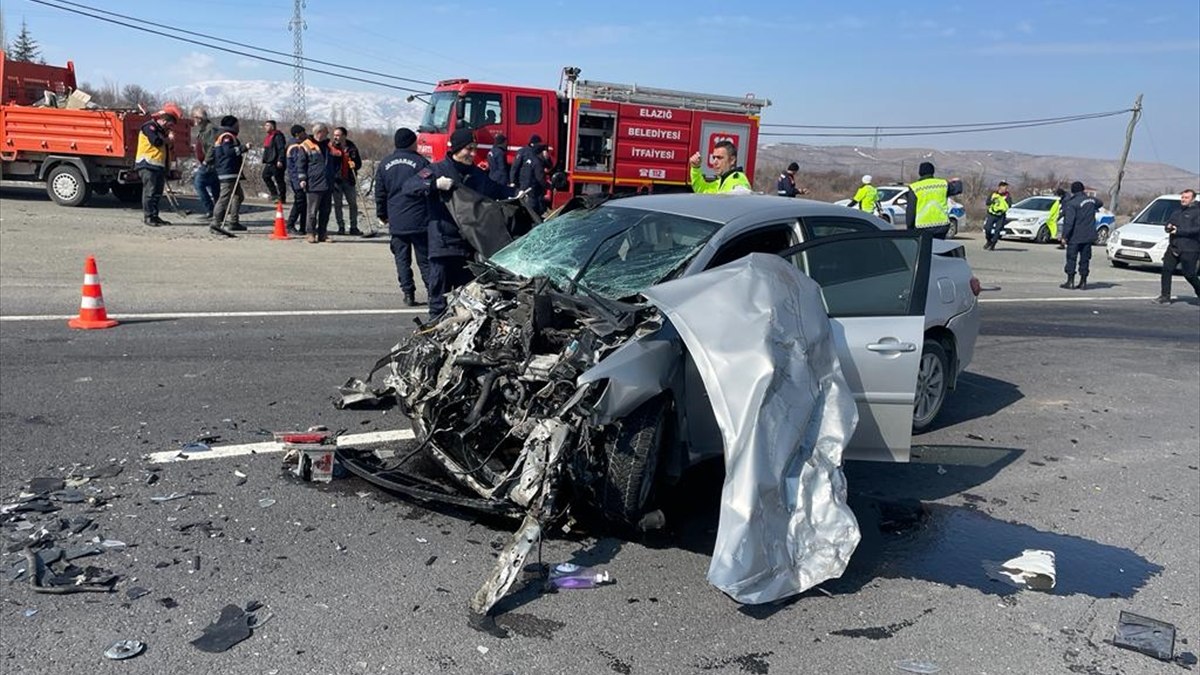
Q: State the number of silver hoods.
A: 1